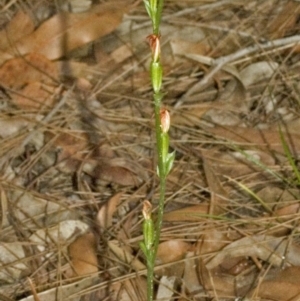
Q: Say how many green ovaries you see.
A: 3